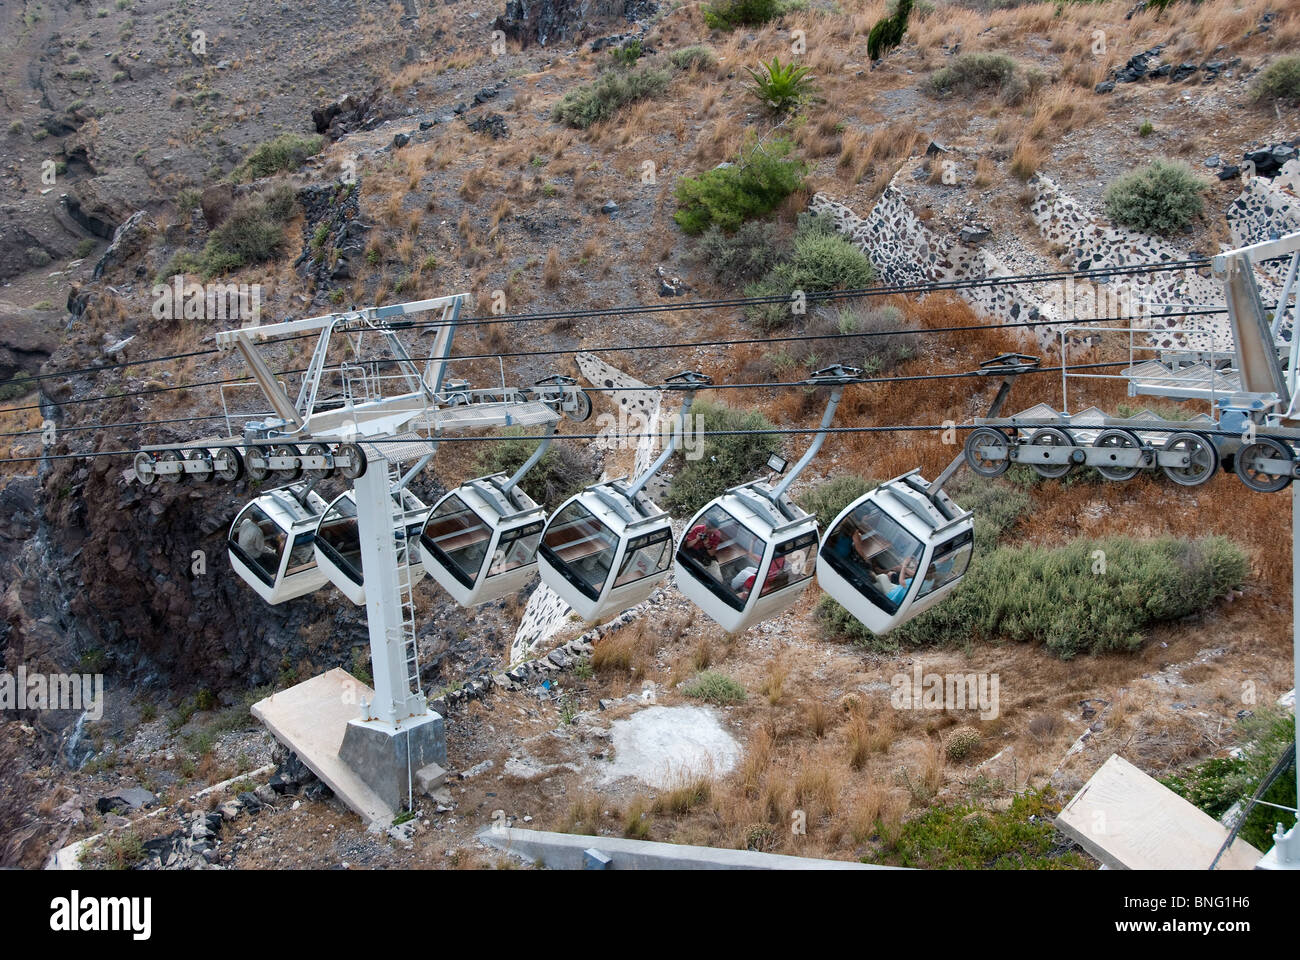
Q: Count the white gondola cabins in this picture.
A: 6